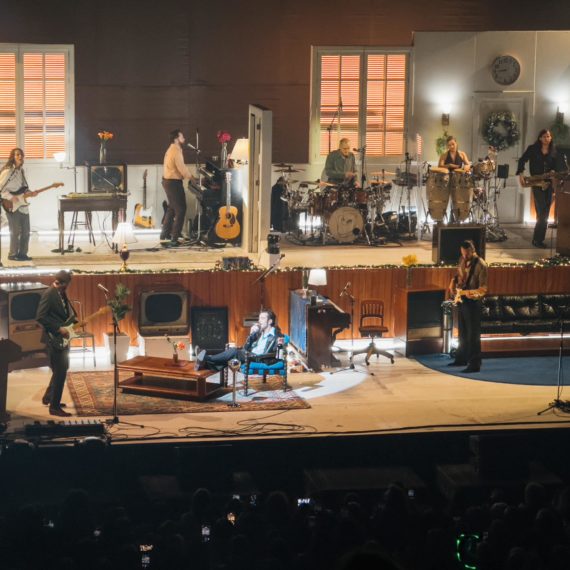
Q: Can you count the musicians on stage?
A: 8